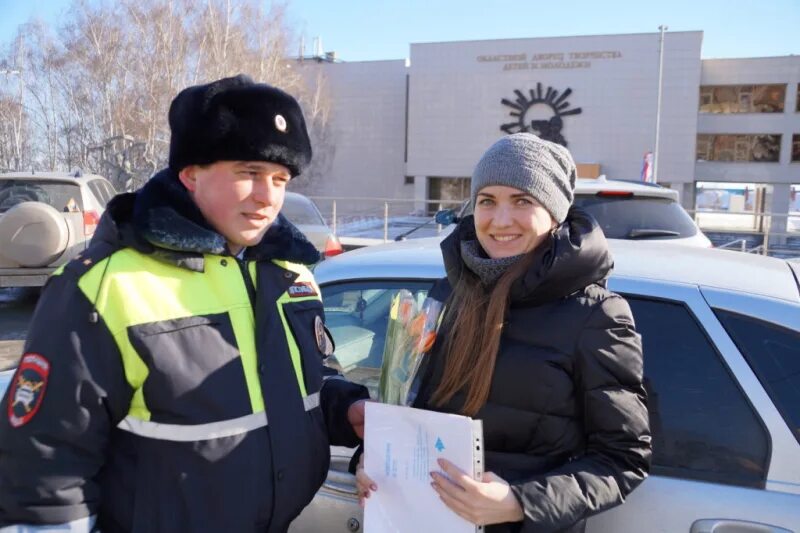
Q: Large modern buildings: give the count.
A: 1